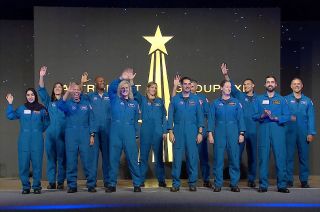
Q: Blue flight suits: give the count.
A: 12